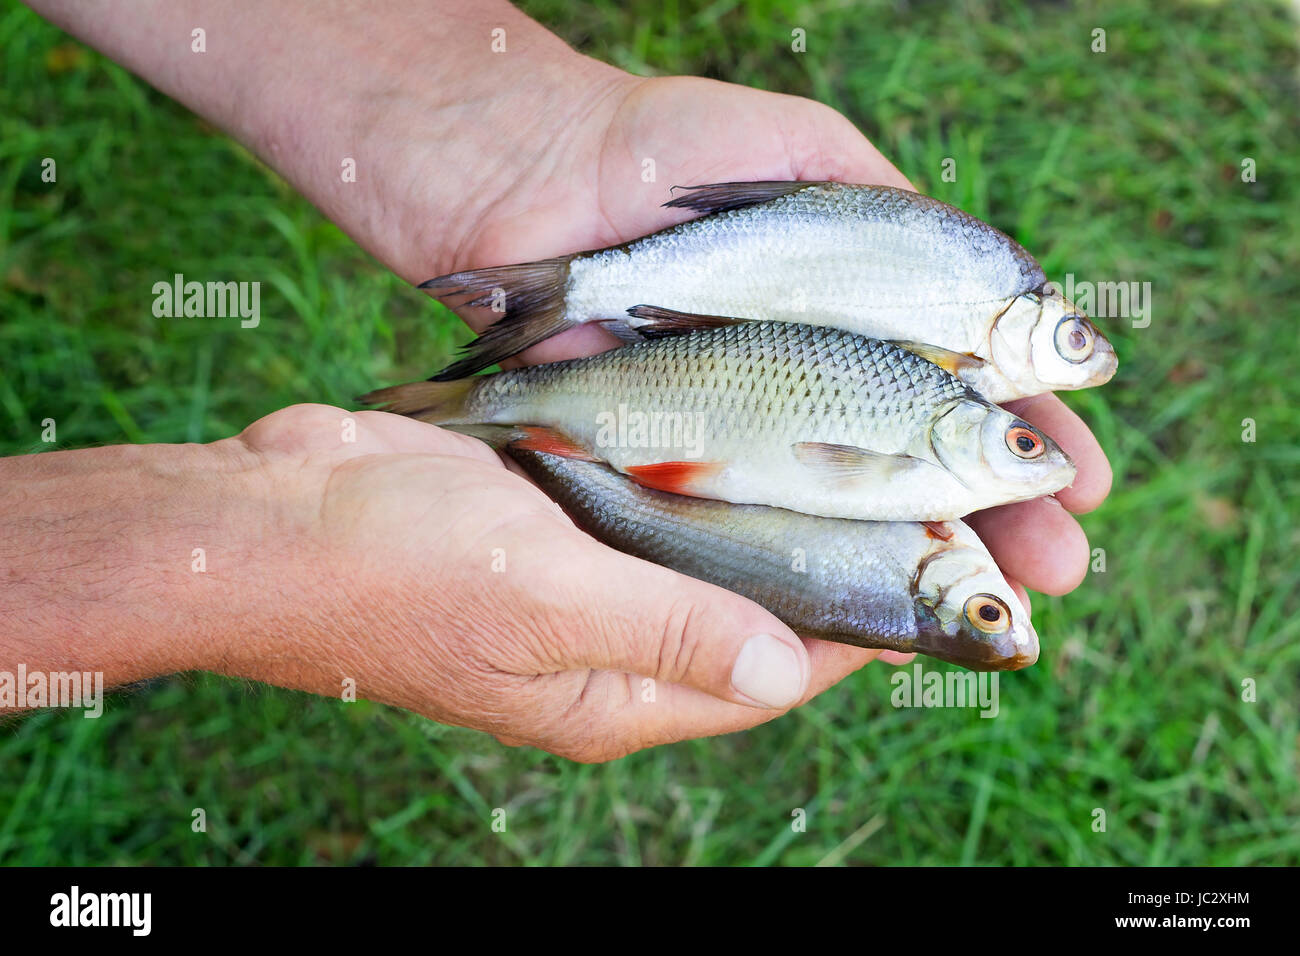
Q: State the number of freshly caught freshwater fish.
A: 3